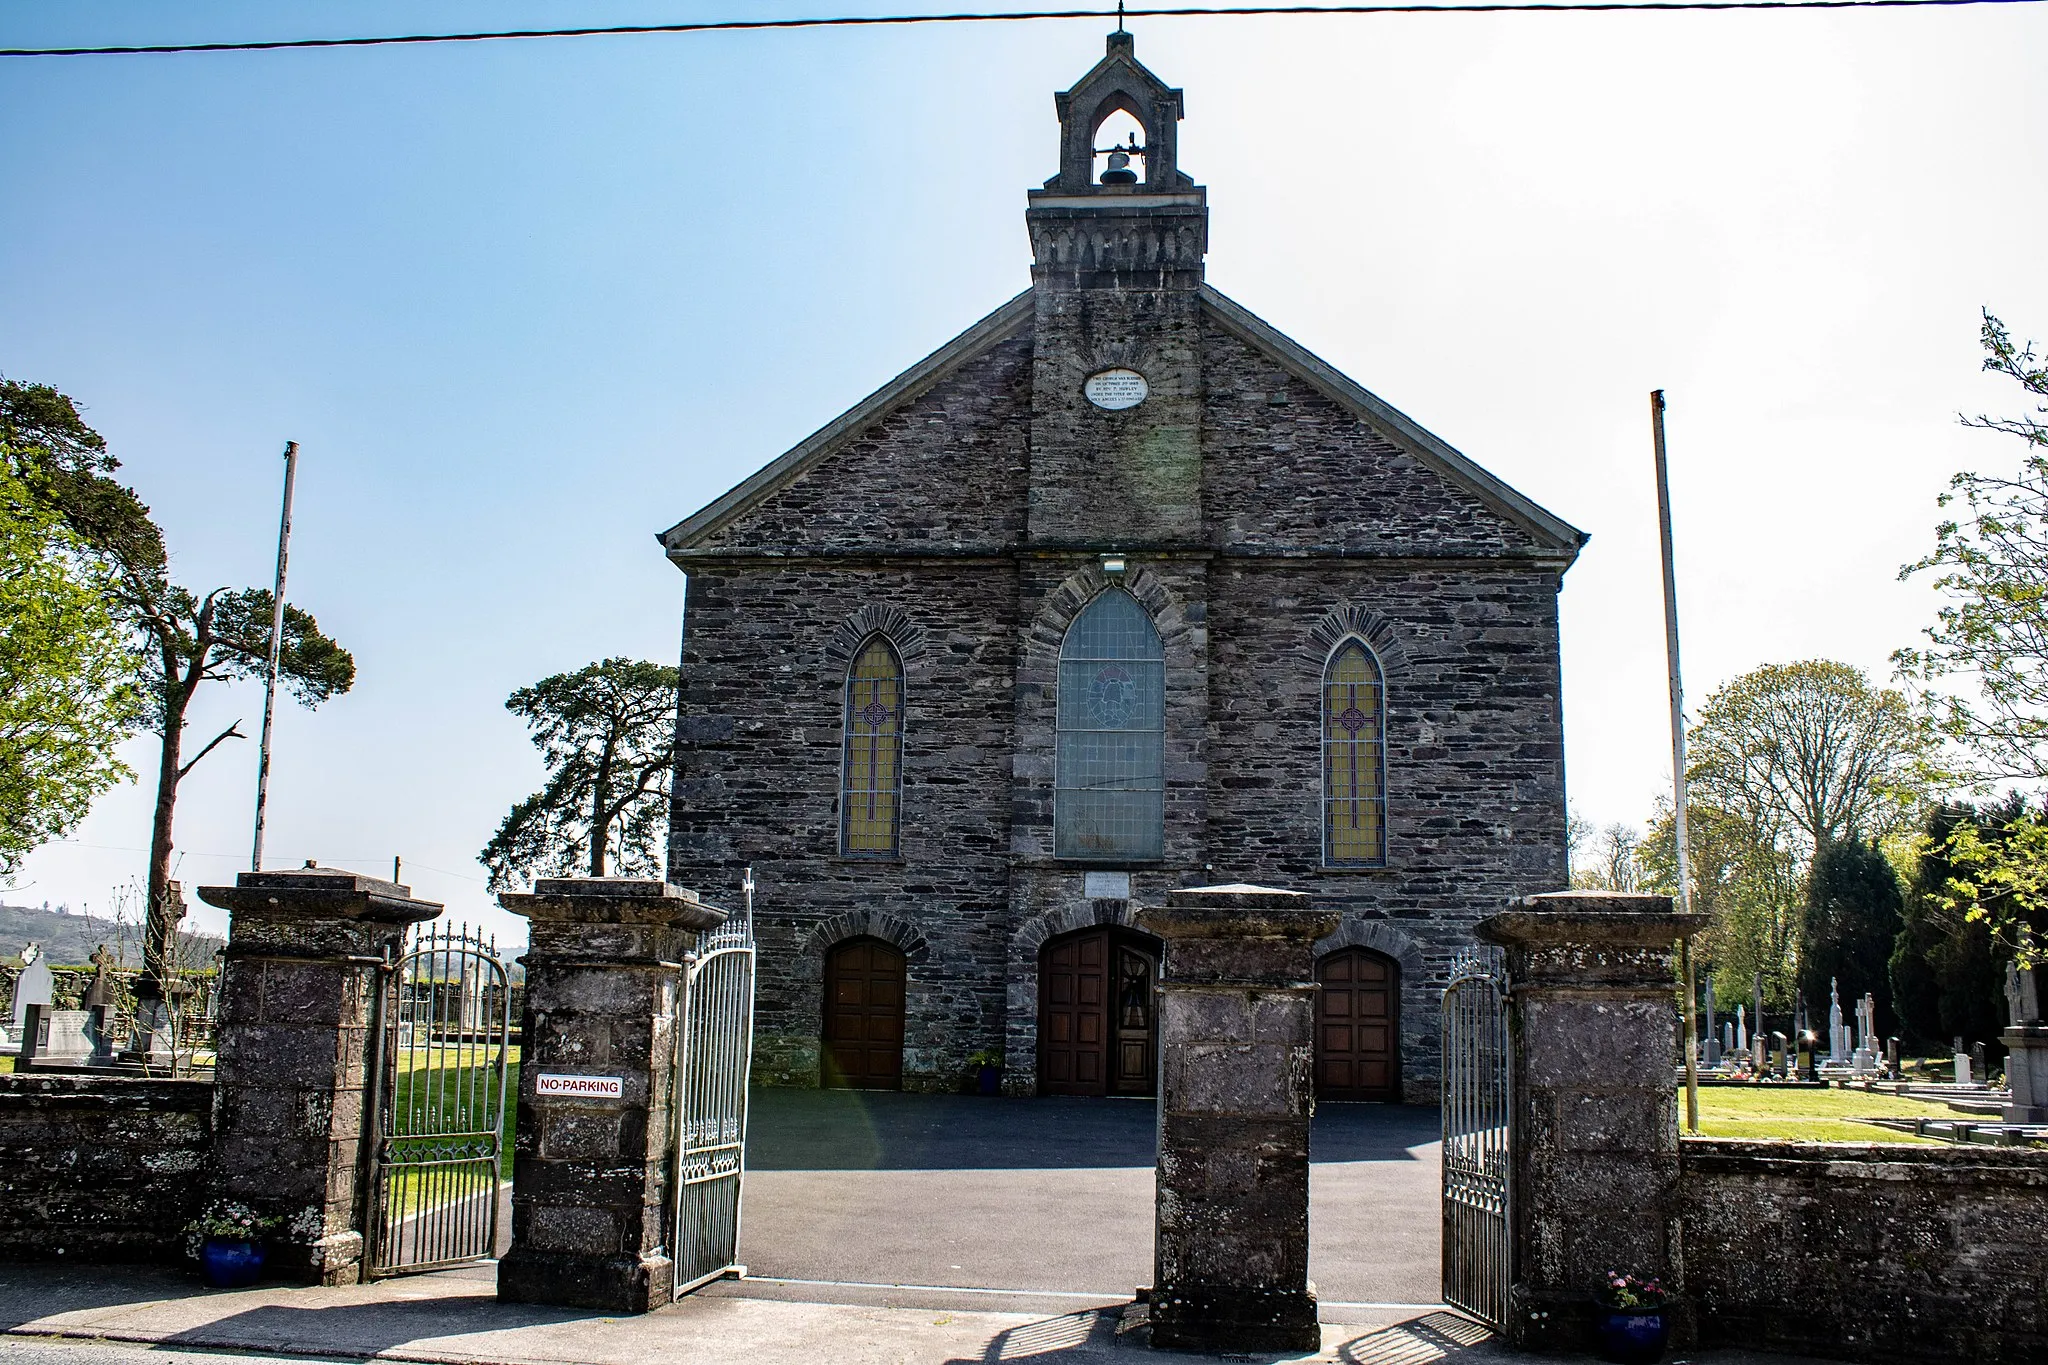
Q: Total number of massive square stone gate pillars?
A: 4